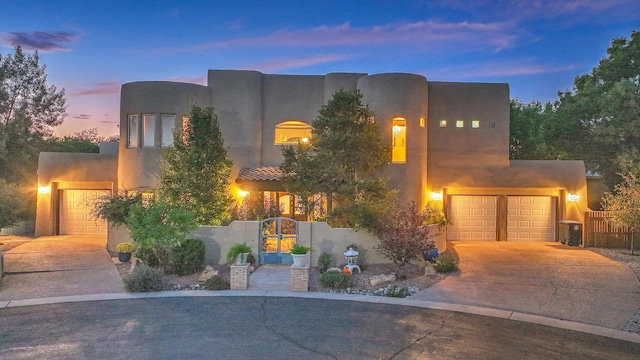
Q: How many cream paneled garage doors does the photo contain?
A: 3